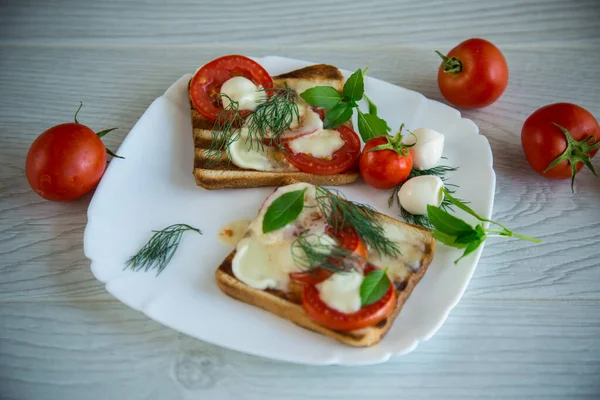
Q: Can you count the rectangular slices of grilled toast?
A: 2